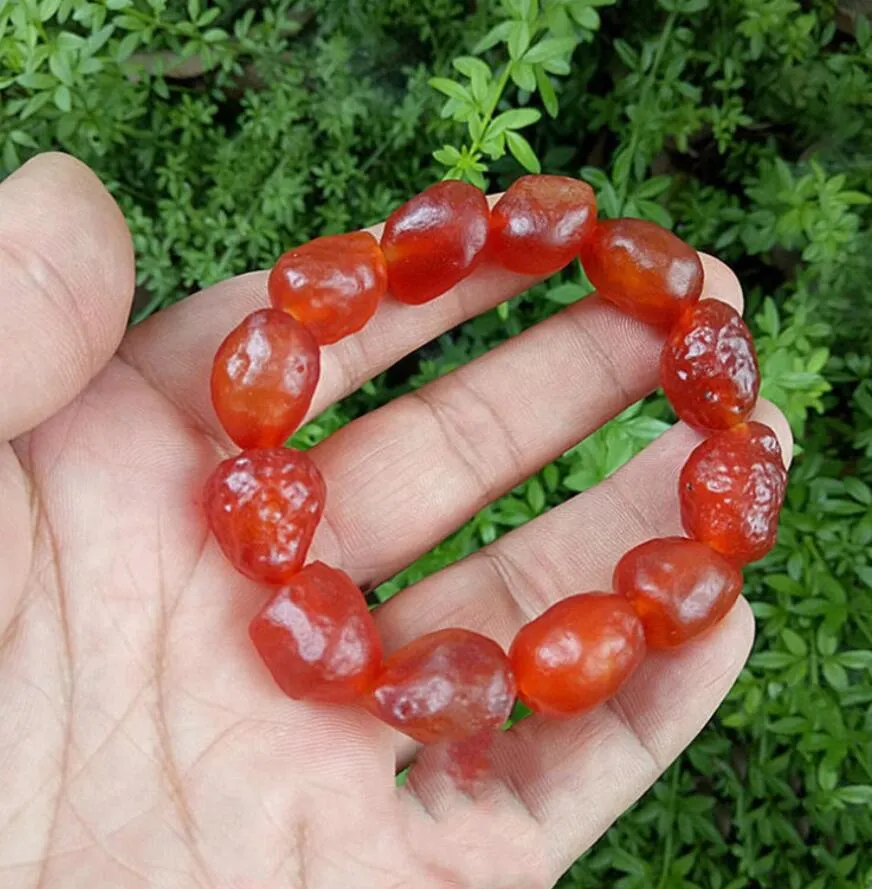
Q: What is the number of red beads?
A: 12